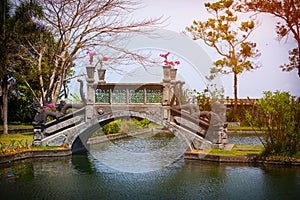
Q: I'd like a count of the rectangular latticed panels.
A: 4